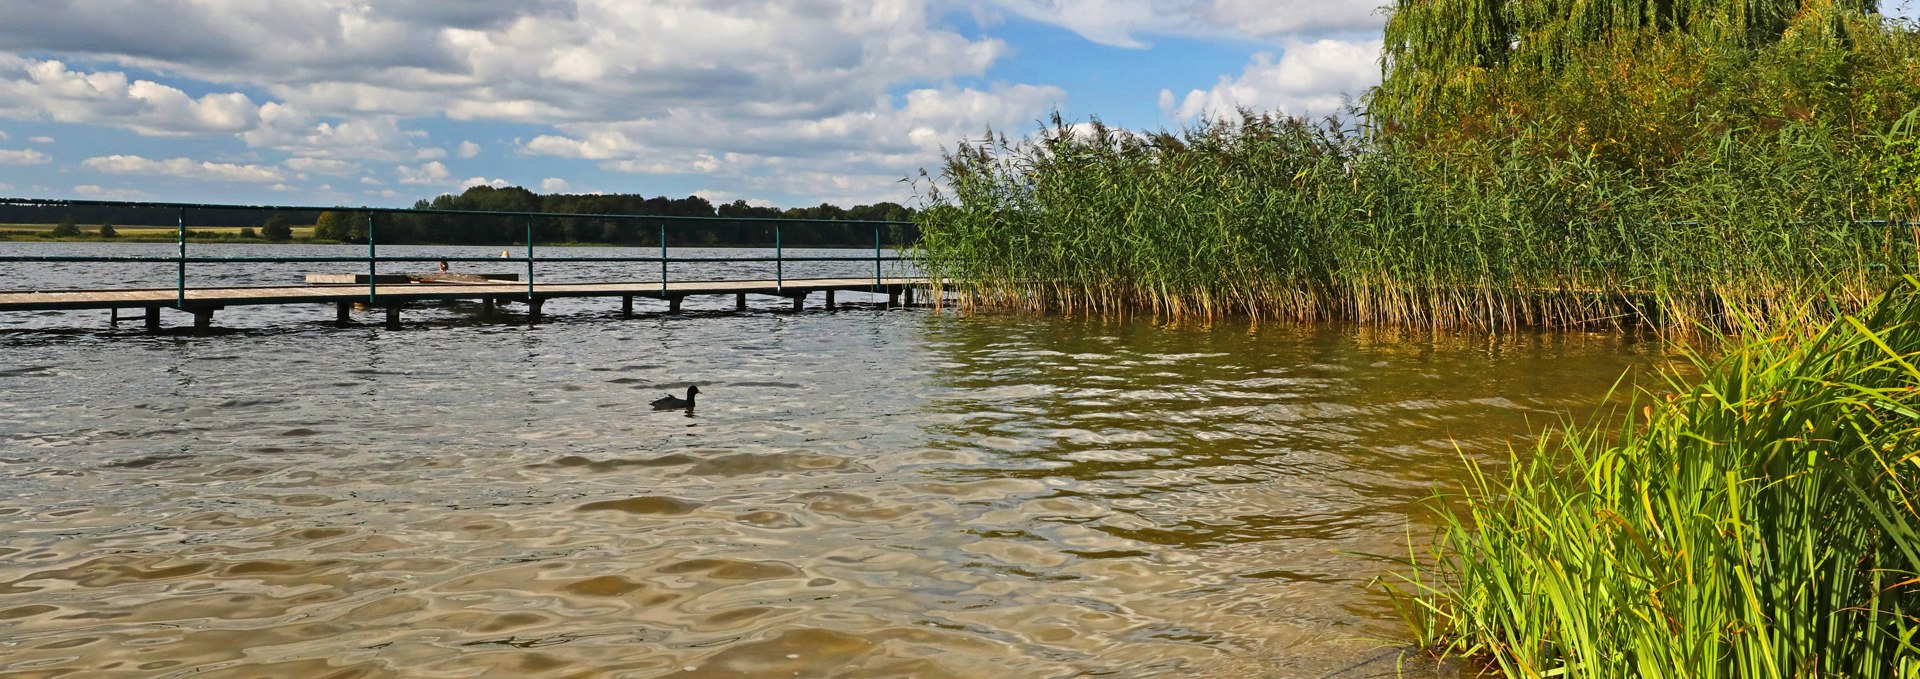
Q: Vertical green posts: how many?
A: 6